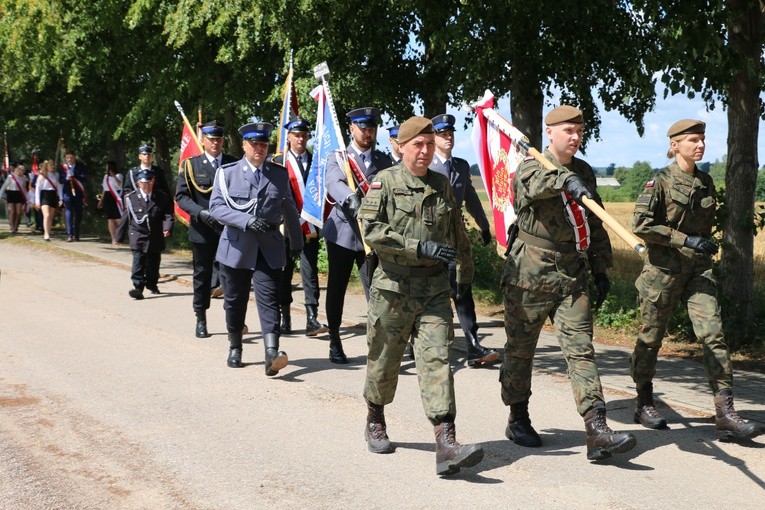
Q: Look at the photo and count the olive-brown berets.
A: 3